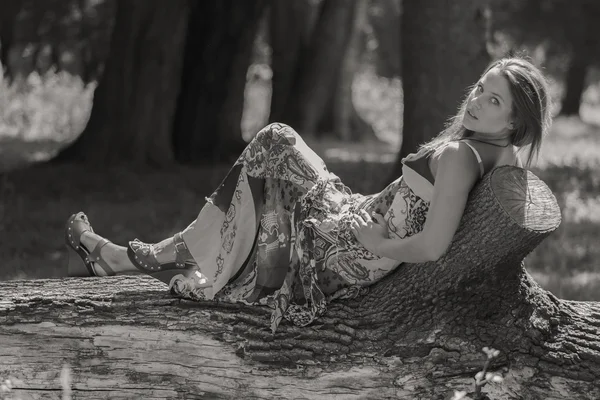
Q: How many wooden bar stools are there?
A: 0